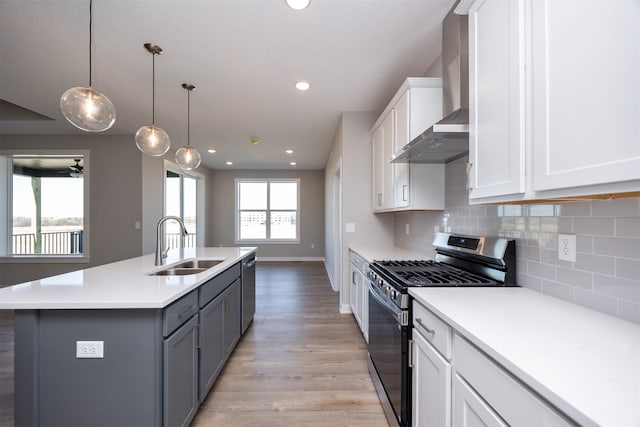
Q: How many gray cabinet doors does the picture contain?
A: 3